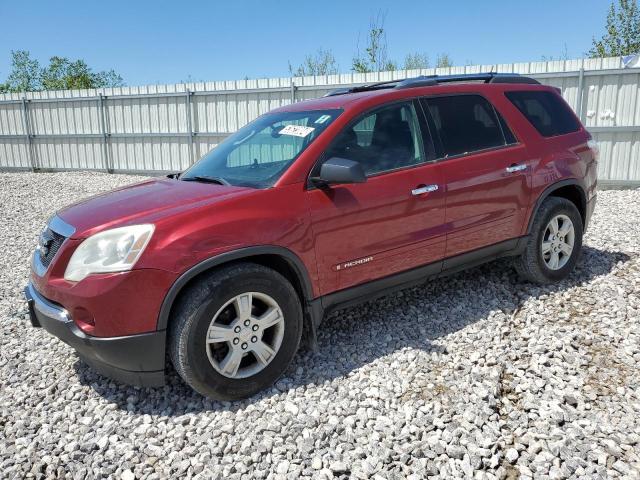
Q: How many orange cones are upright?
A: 0